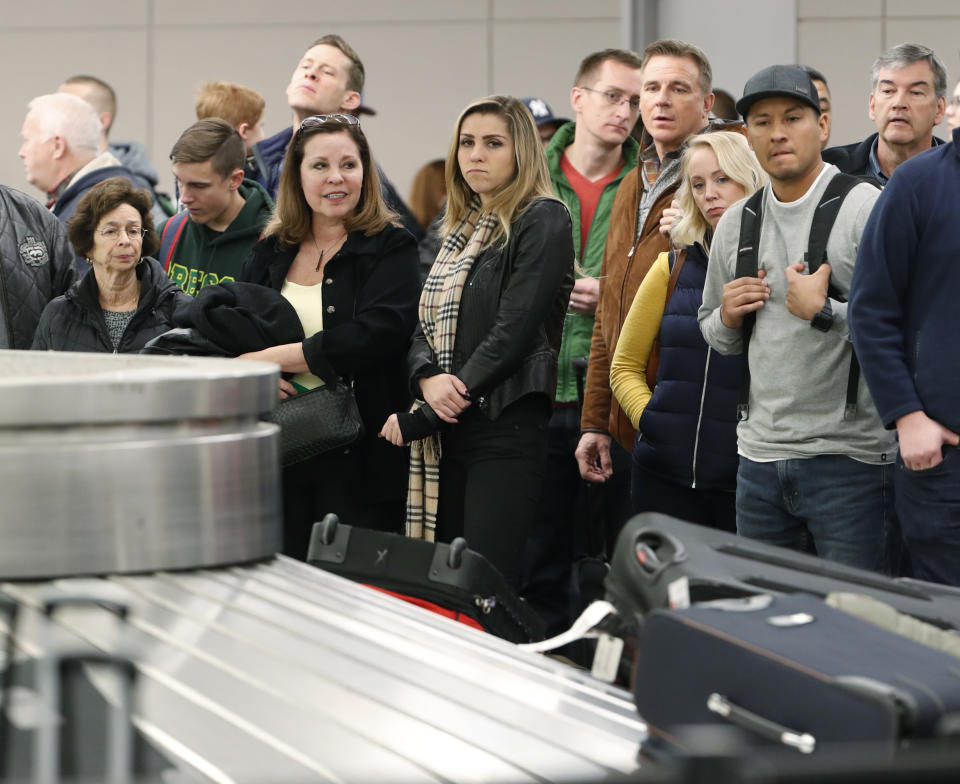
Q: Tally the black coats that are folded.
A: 1